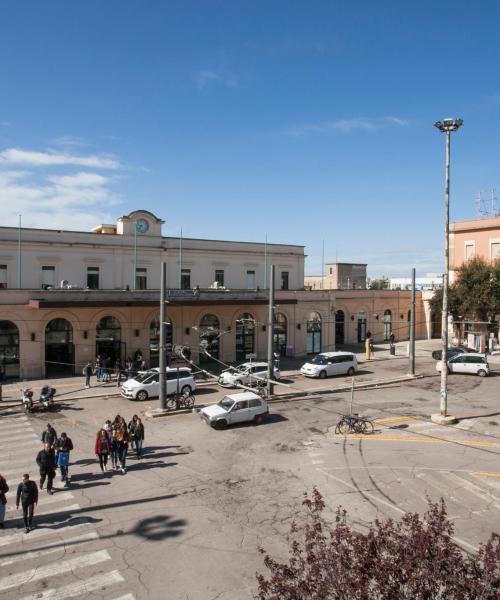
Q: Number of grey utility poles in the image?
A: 3